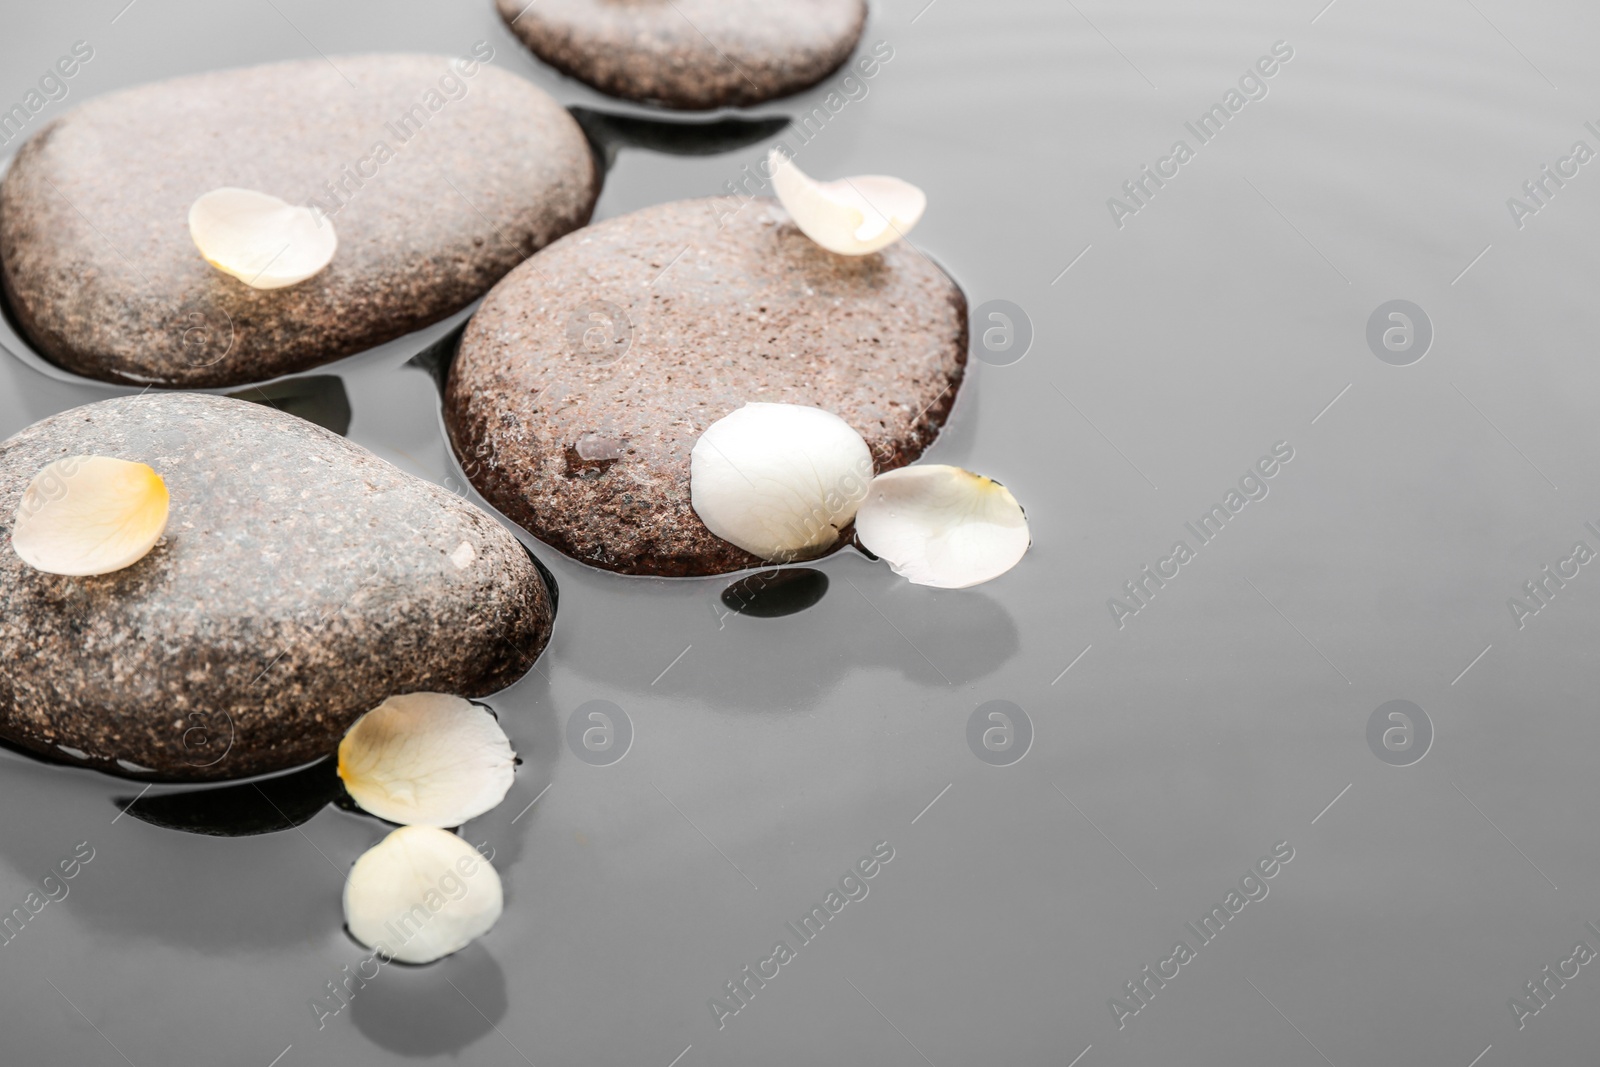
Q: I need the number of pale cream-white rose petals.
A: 7